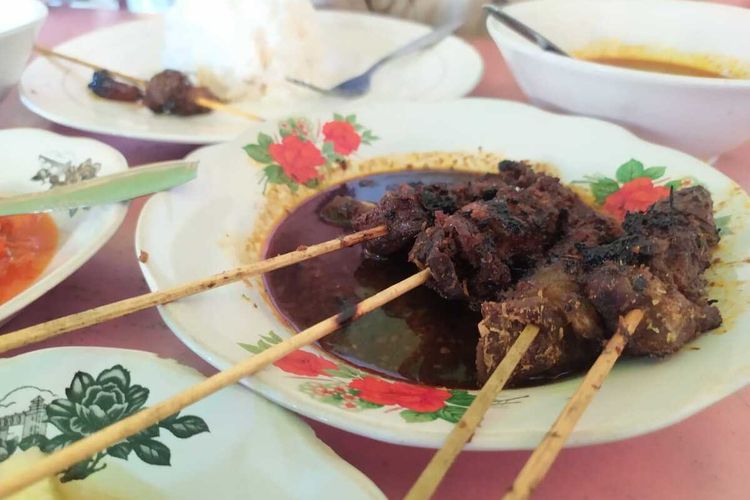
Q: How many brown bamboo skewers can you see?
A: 5